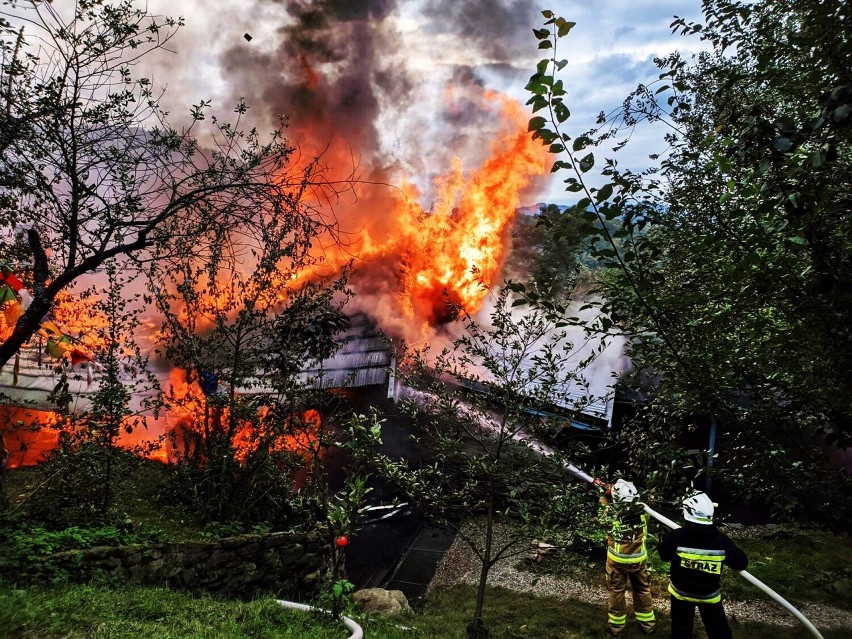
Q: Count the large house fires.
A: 1